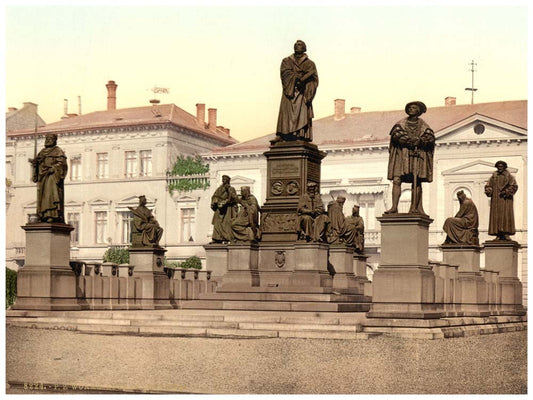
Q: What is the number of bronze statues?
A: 11